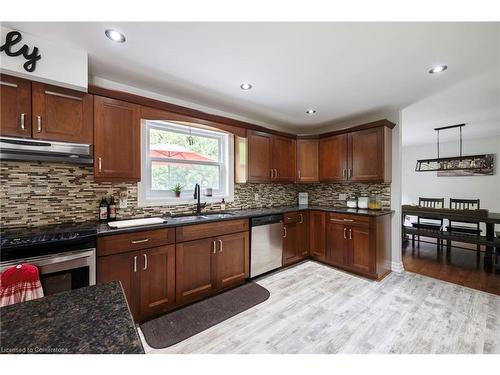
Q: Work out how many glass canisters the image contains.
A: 3